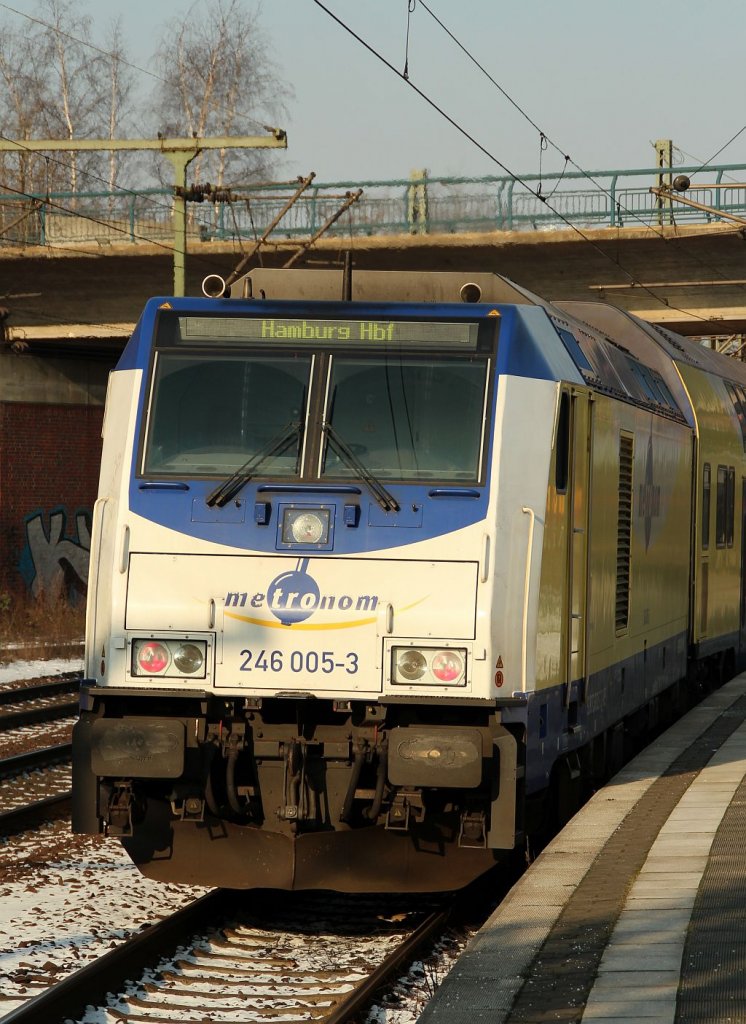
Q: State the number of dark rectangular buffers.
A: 2